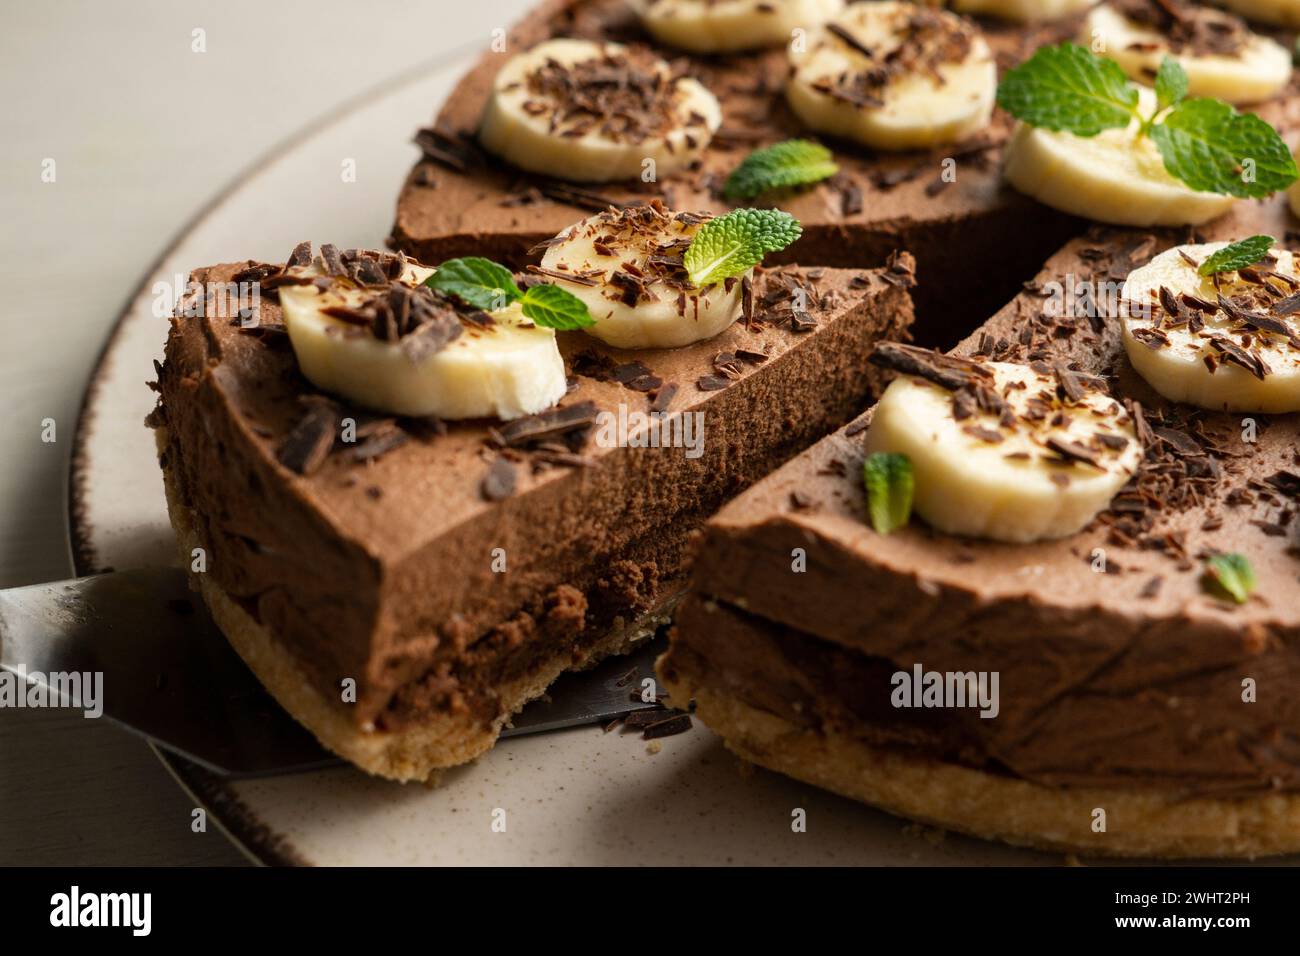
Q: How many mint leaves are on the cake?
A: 10